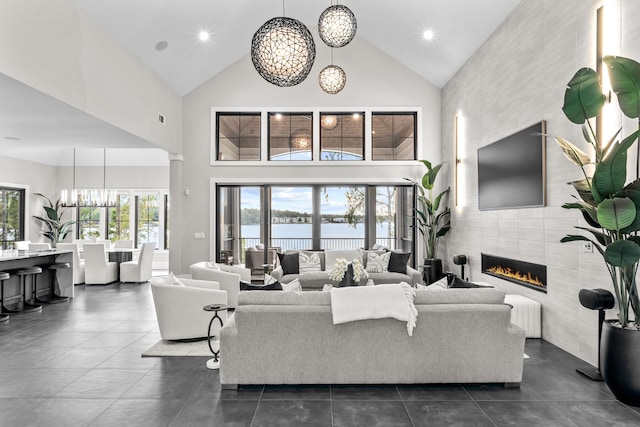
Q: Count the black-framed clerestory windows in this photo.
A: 4